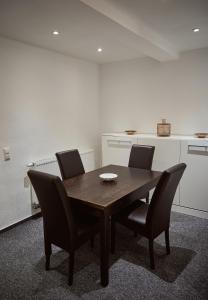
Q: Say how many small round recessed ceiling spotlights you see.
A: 3